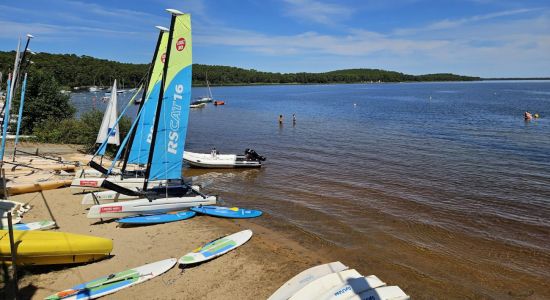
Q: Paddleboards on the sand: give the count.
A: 5